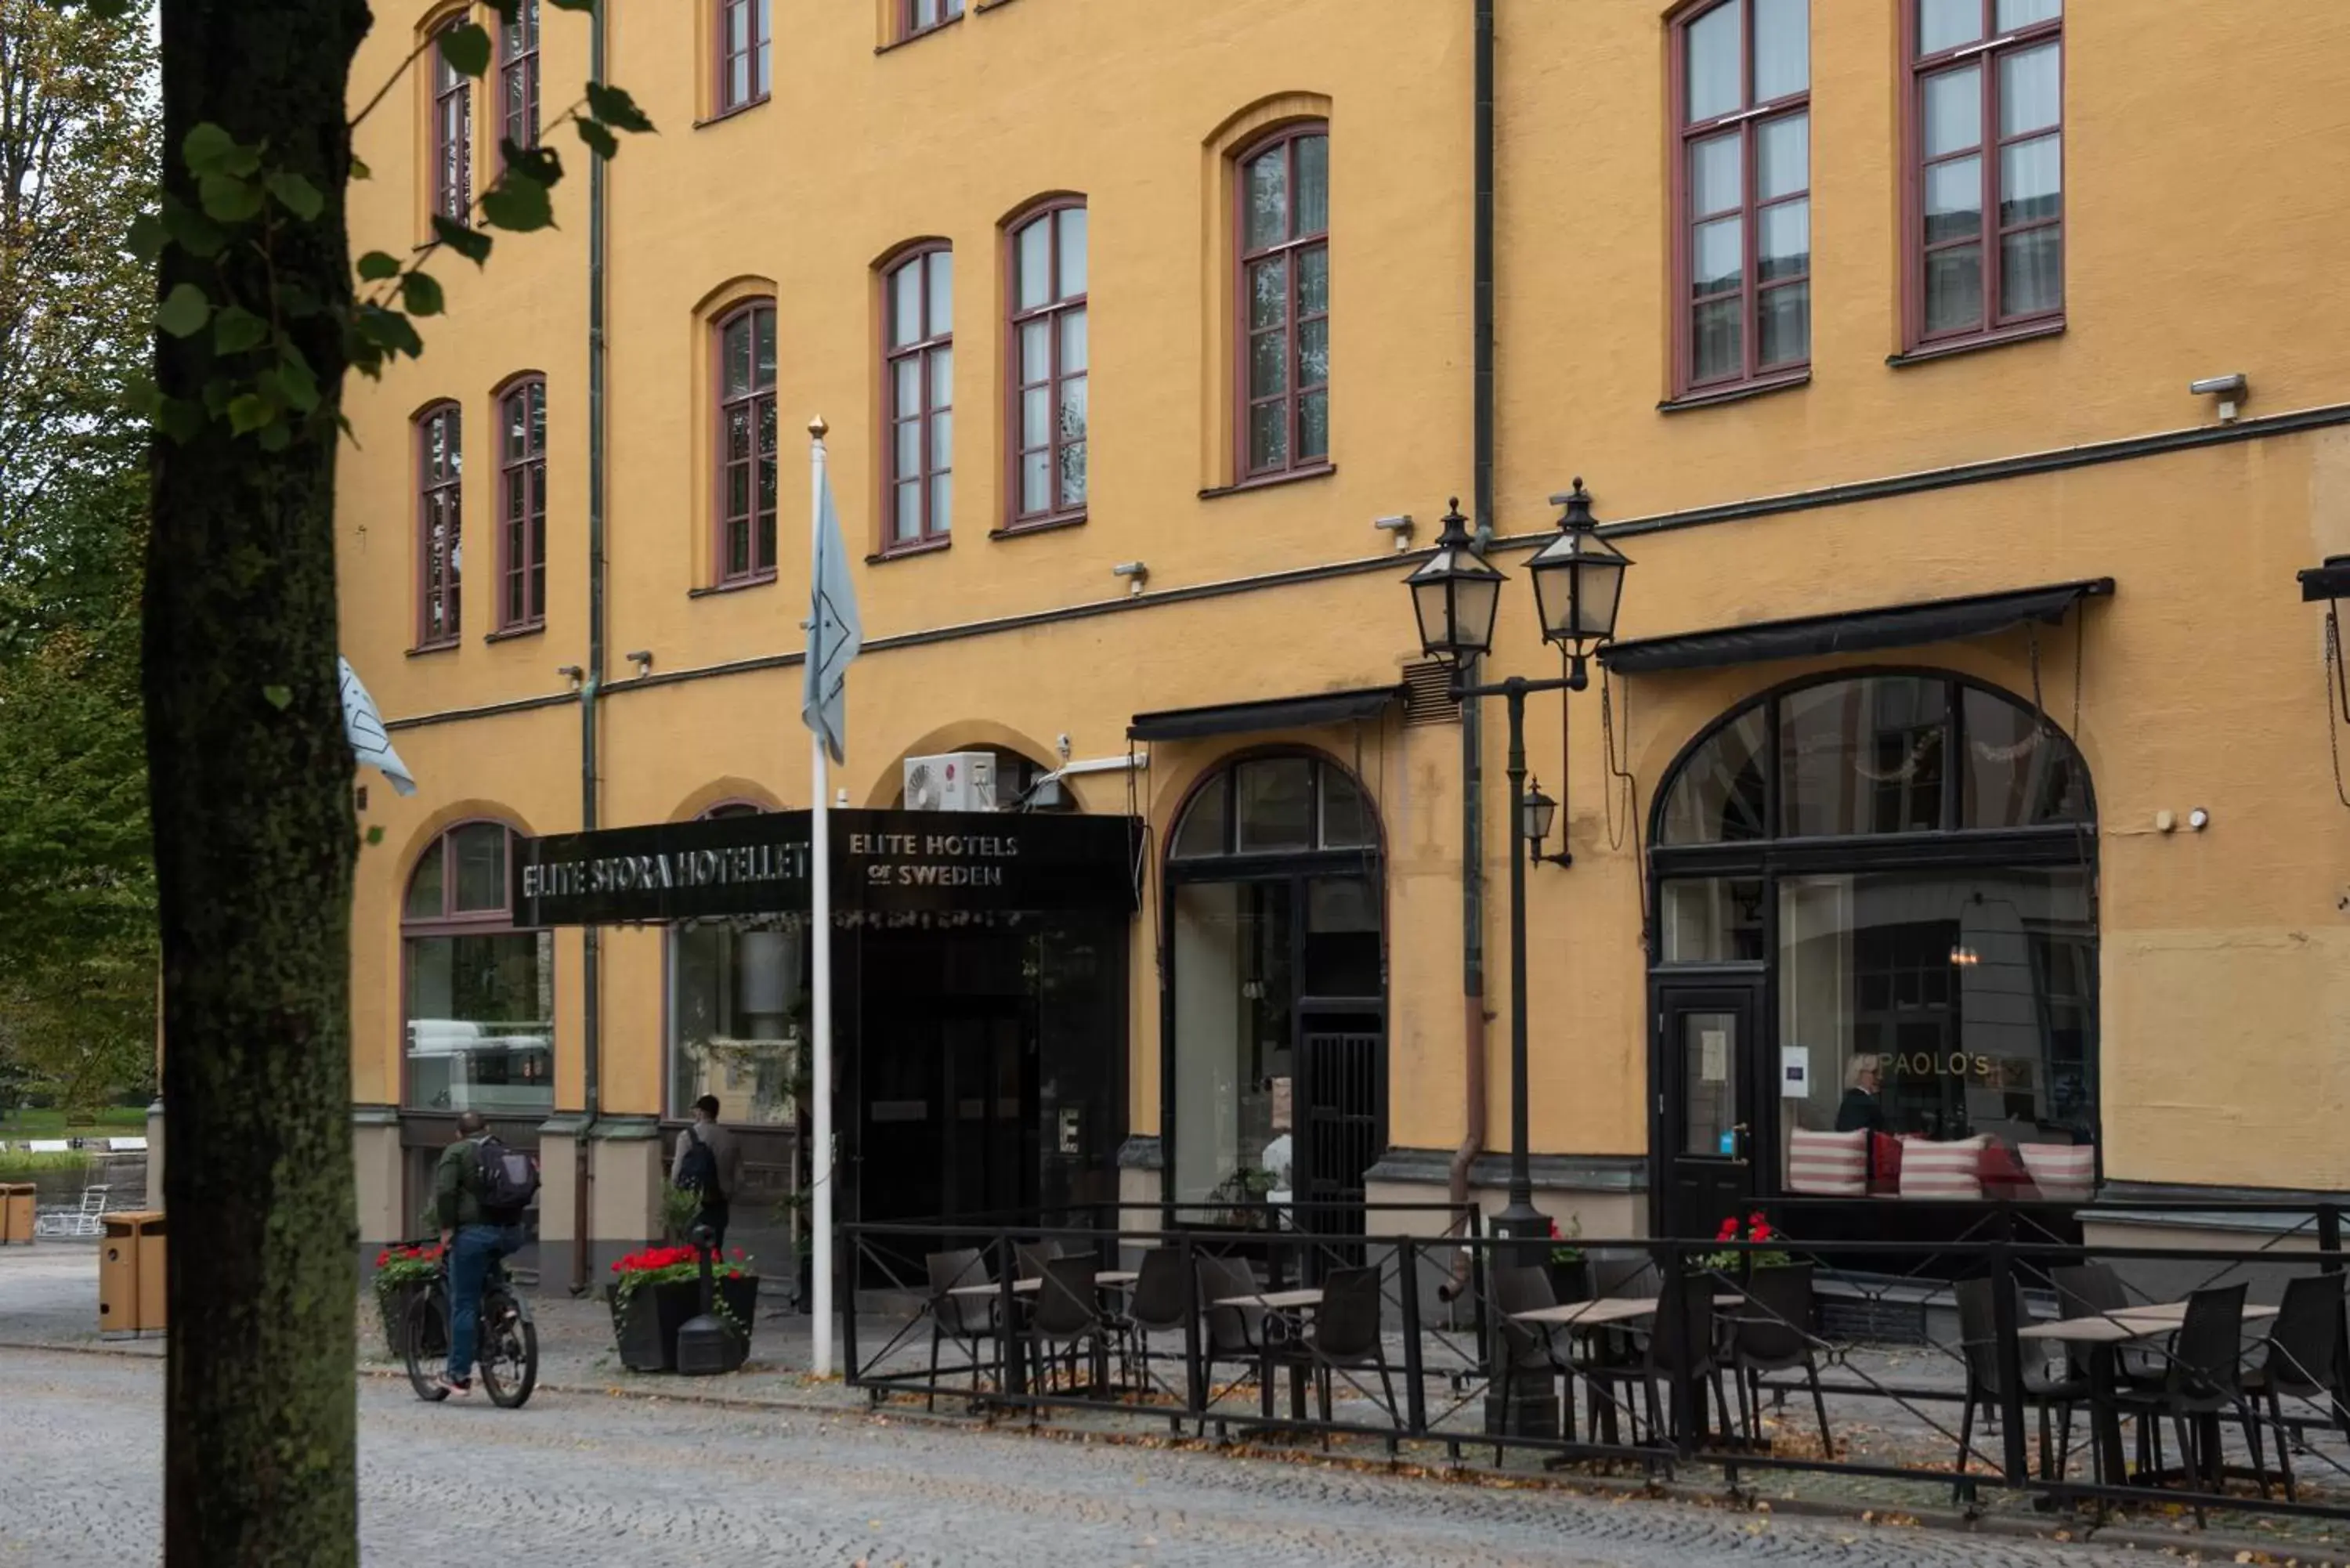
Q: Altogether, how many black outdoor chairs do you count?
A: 14